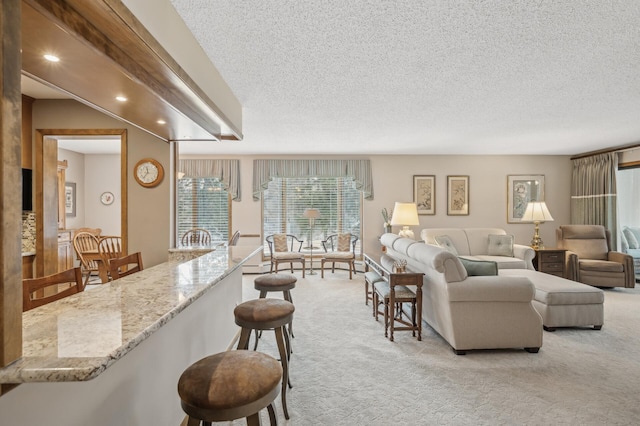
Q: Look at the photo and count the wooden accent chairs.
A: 2